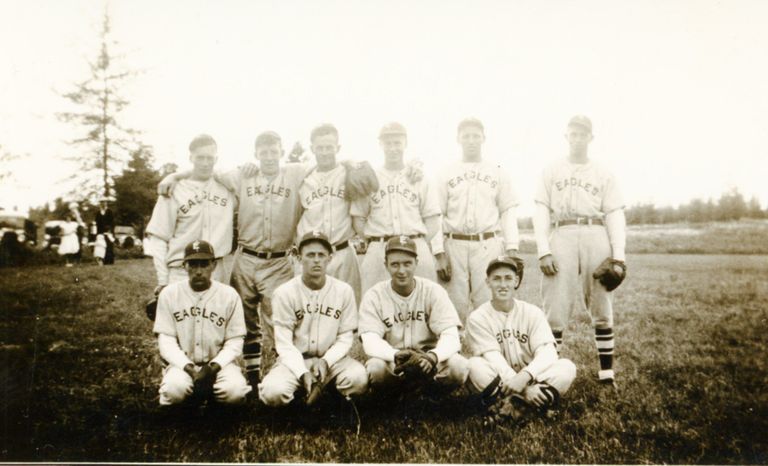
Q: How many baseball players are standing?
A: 6